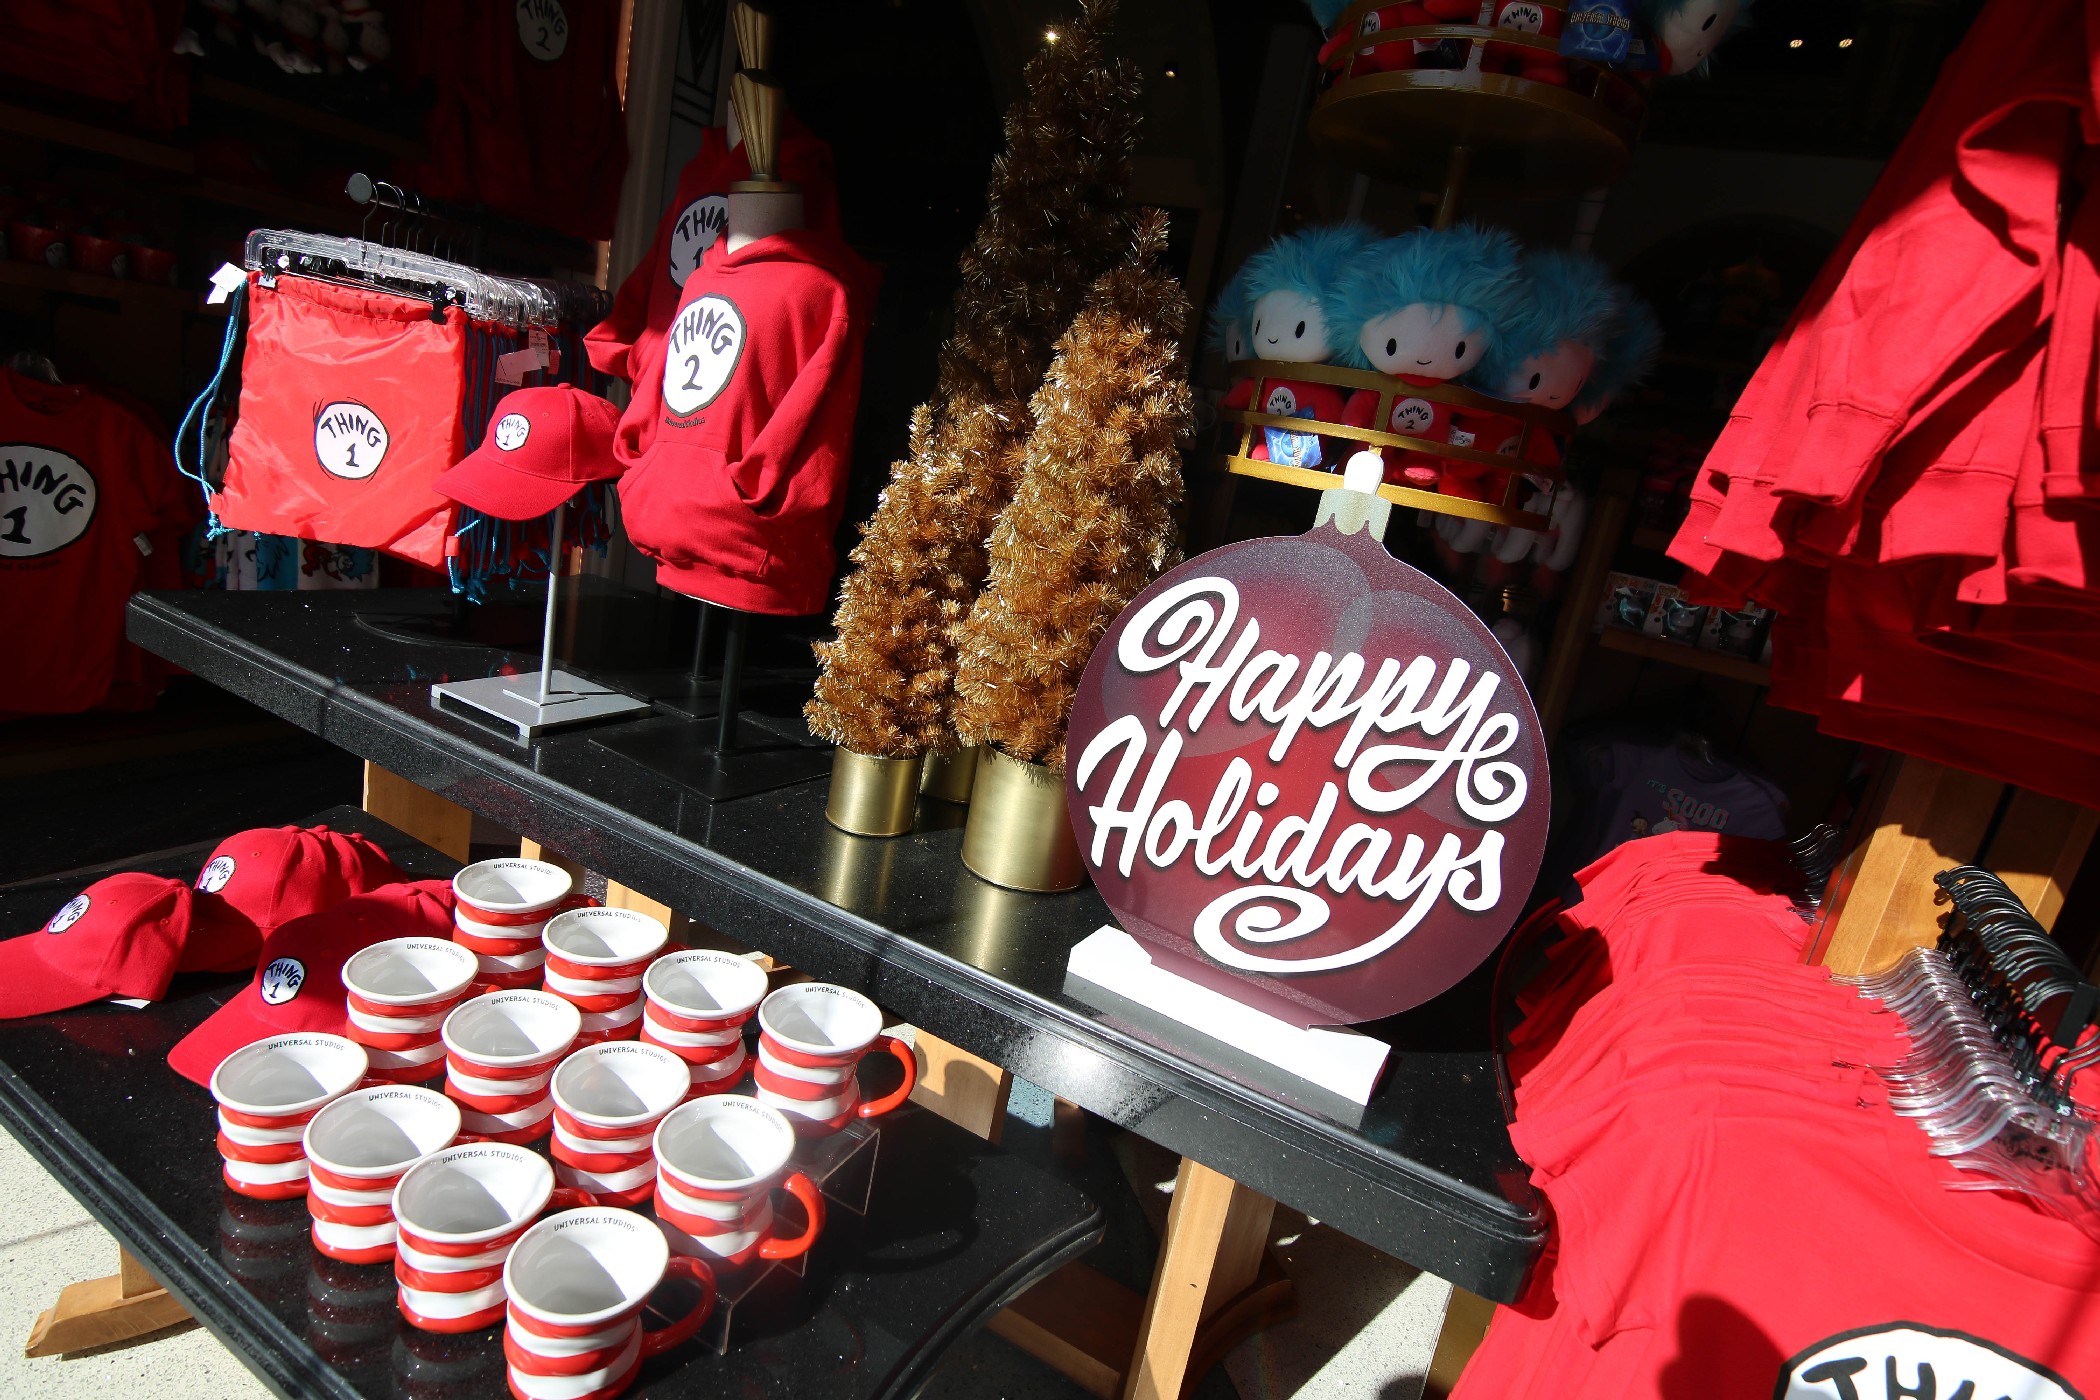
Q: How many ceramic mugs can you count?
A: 12